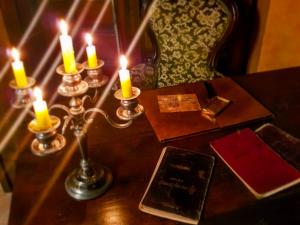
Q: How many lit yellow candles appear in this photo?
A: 5